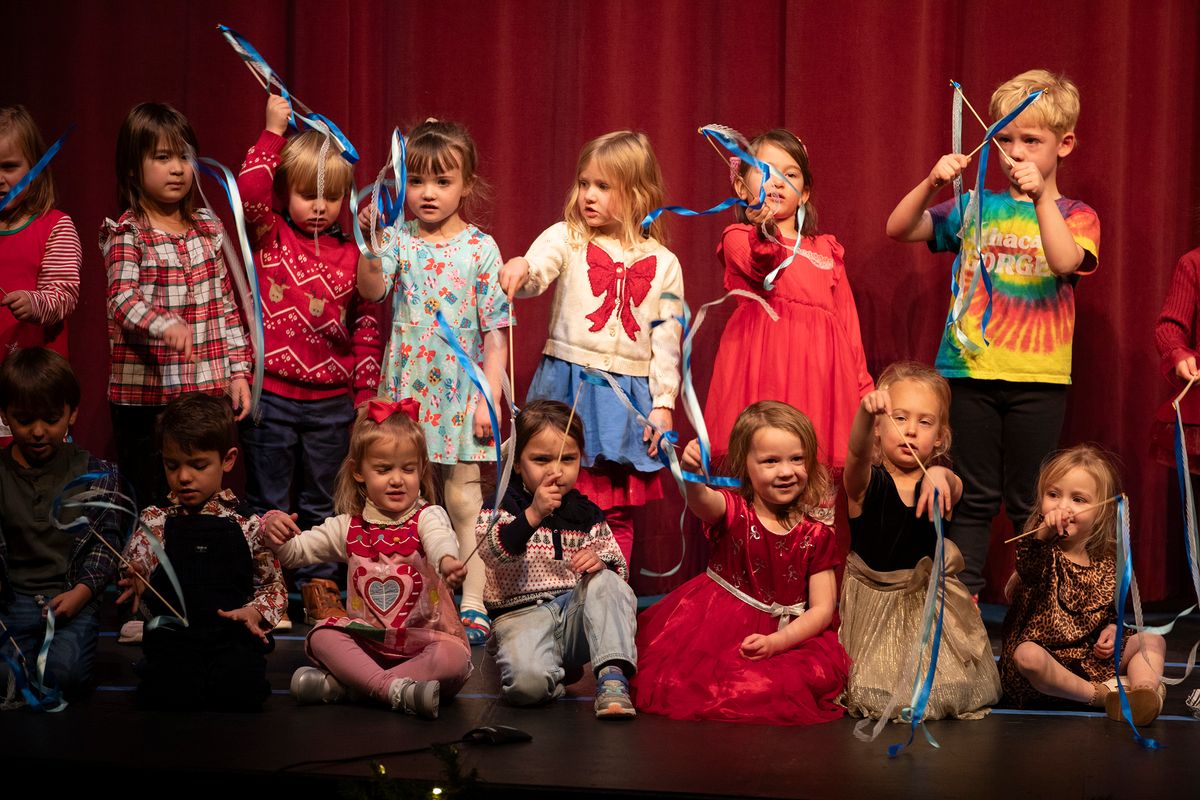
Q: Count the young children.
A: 15